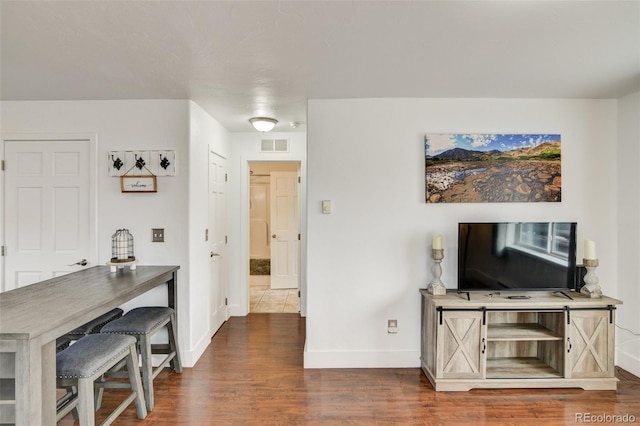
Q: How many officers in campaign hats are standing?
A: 0